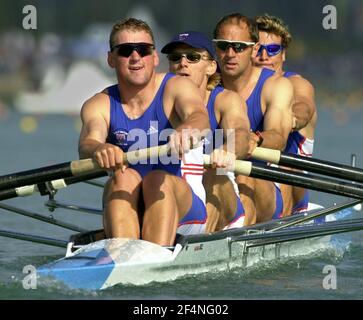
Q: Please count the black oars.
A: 4